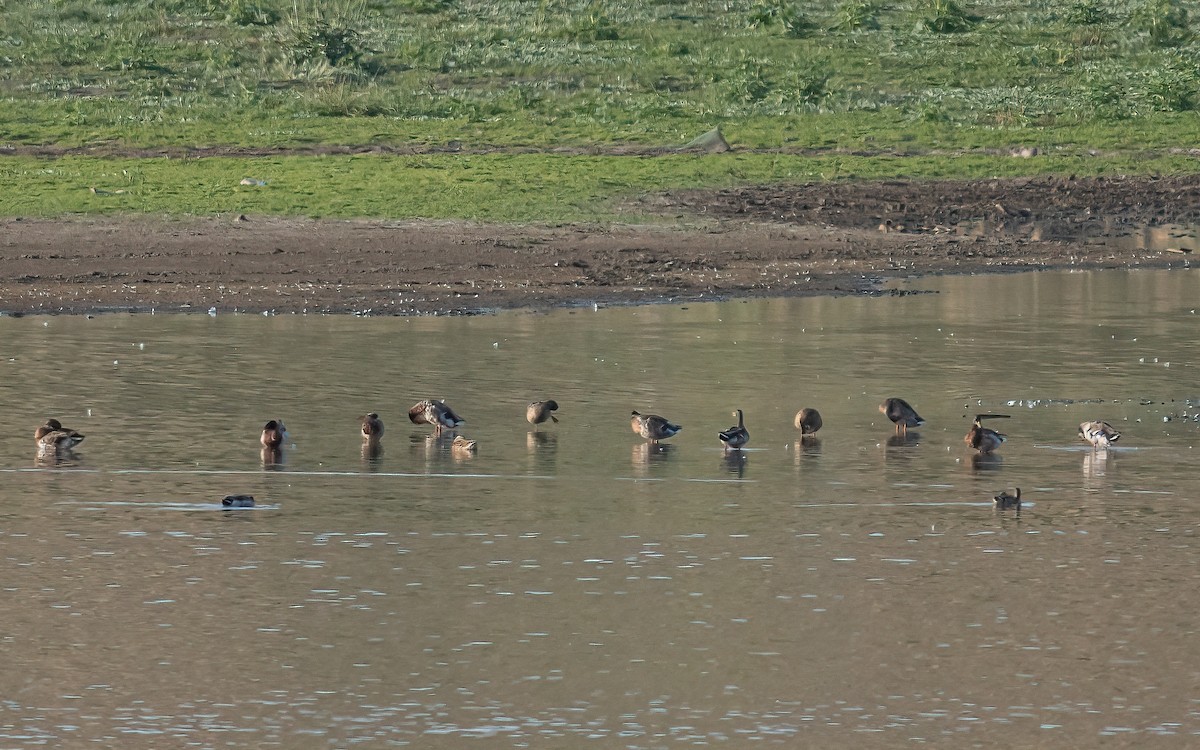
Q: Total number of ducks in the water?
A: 14